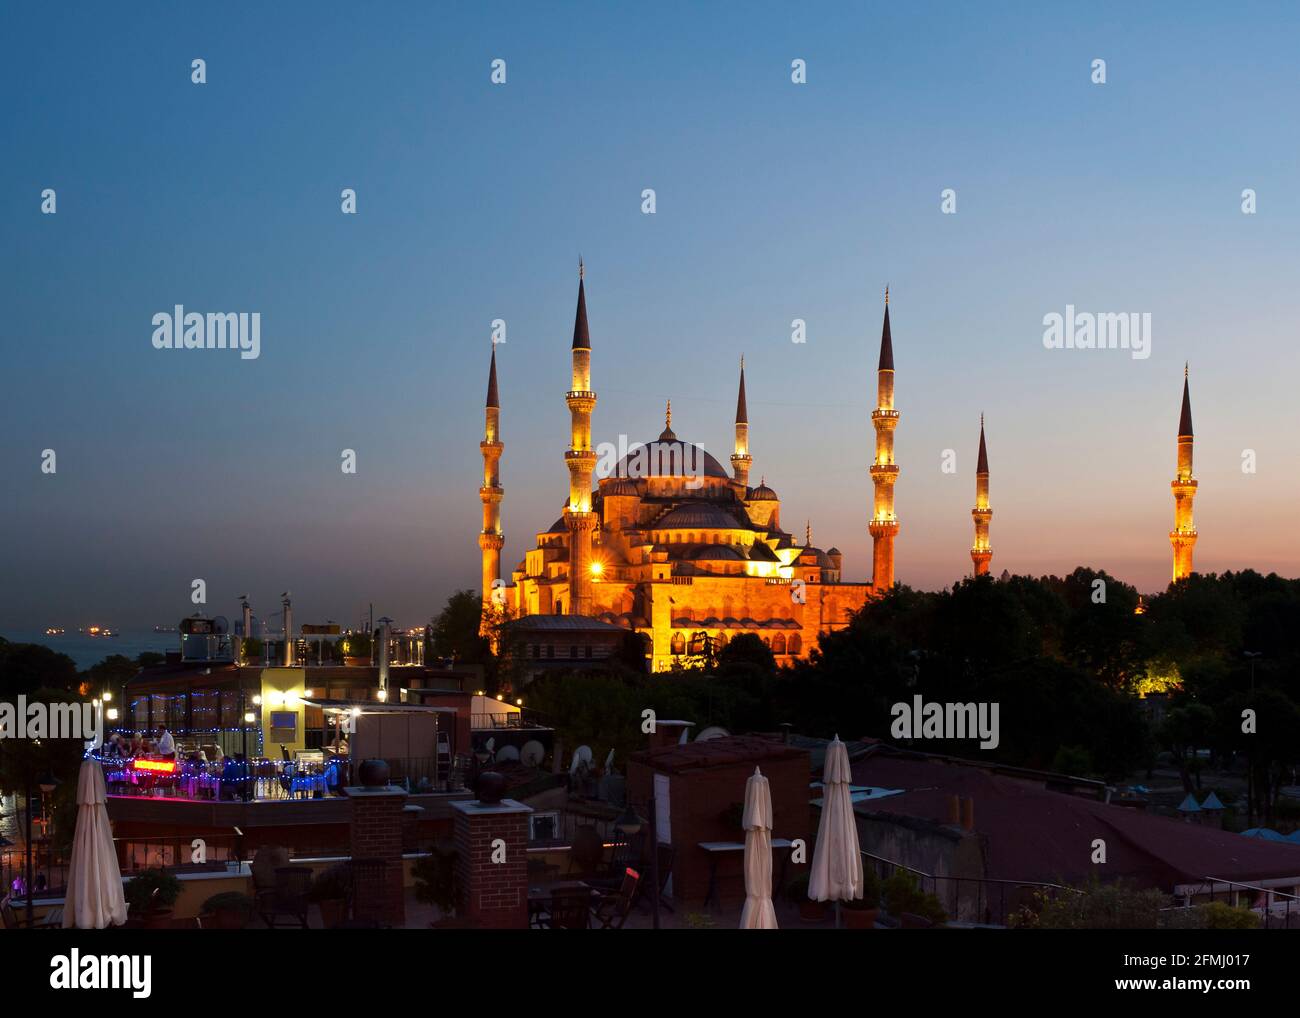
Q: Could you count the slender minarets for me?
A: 6